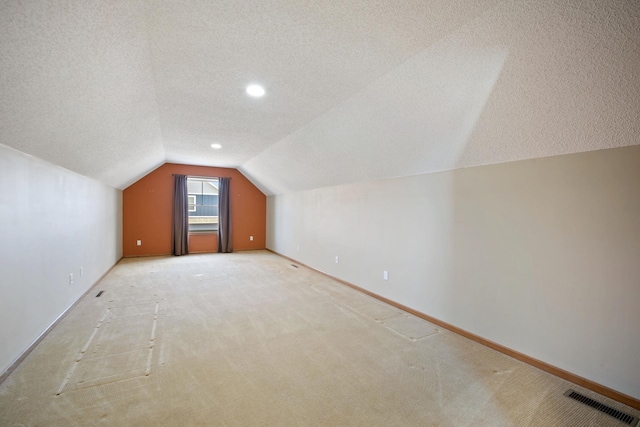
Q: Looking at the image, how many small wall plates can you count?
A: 7